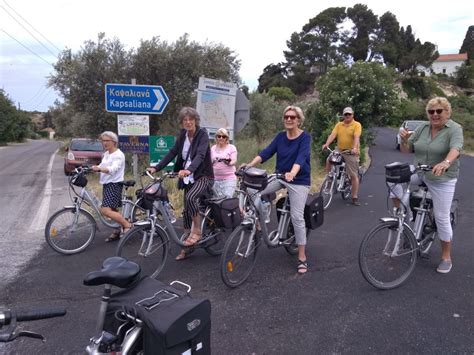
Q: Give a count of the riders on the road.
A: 6